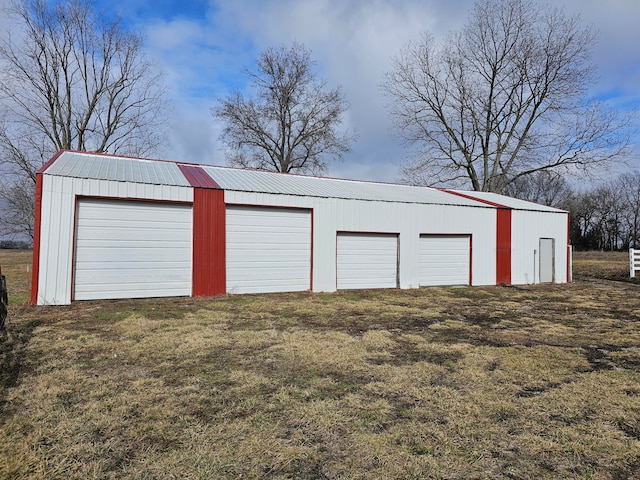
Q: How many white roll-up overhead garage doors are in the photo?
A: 4